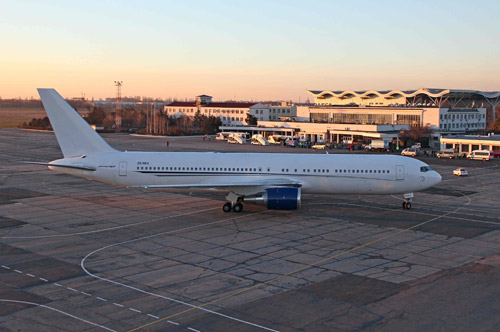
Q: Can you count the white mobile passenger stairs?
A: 2